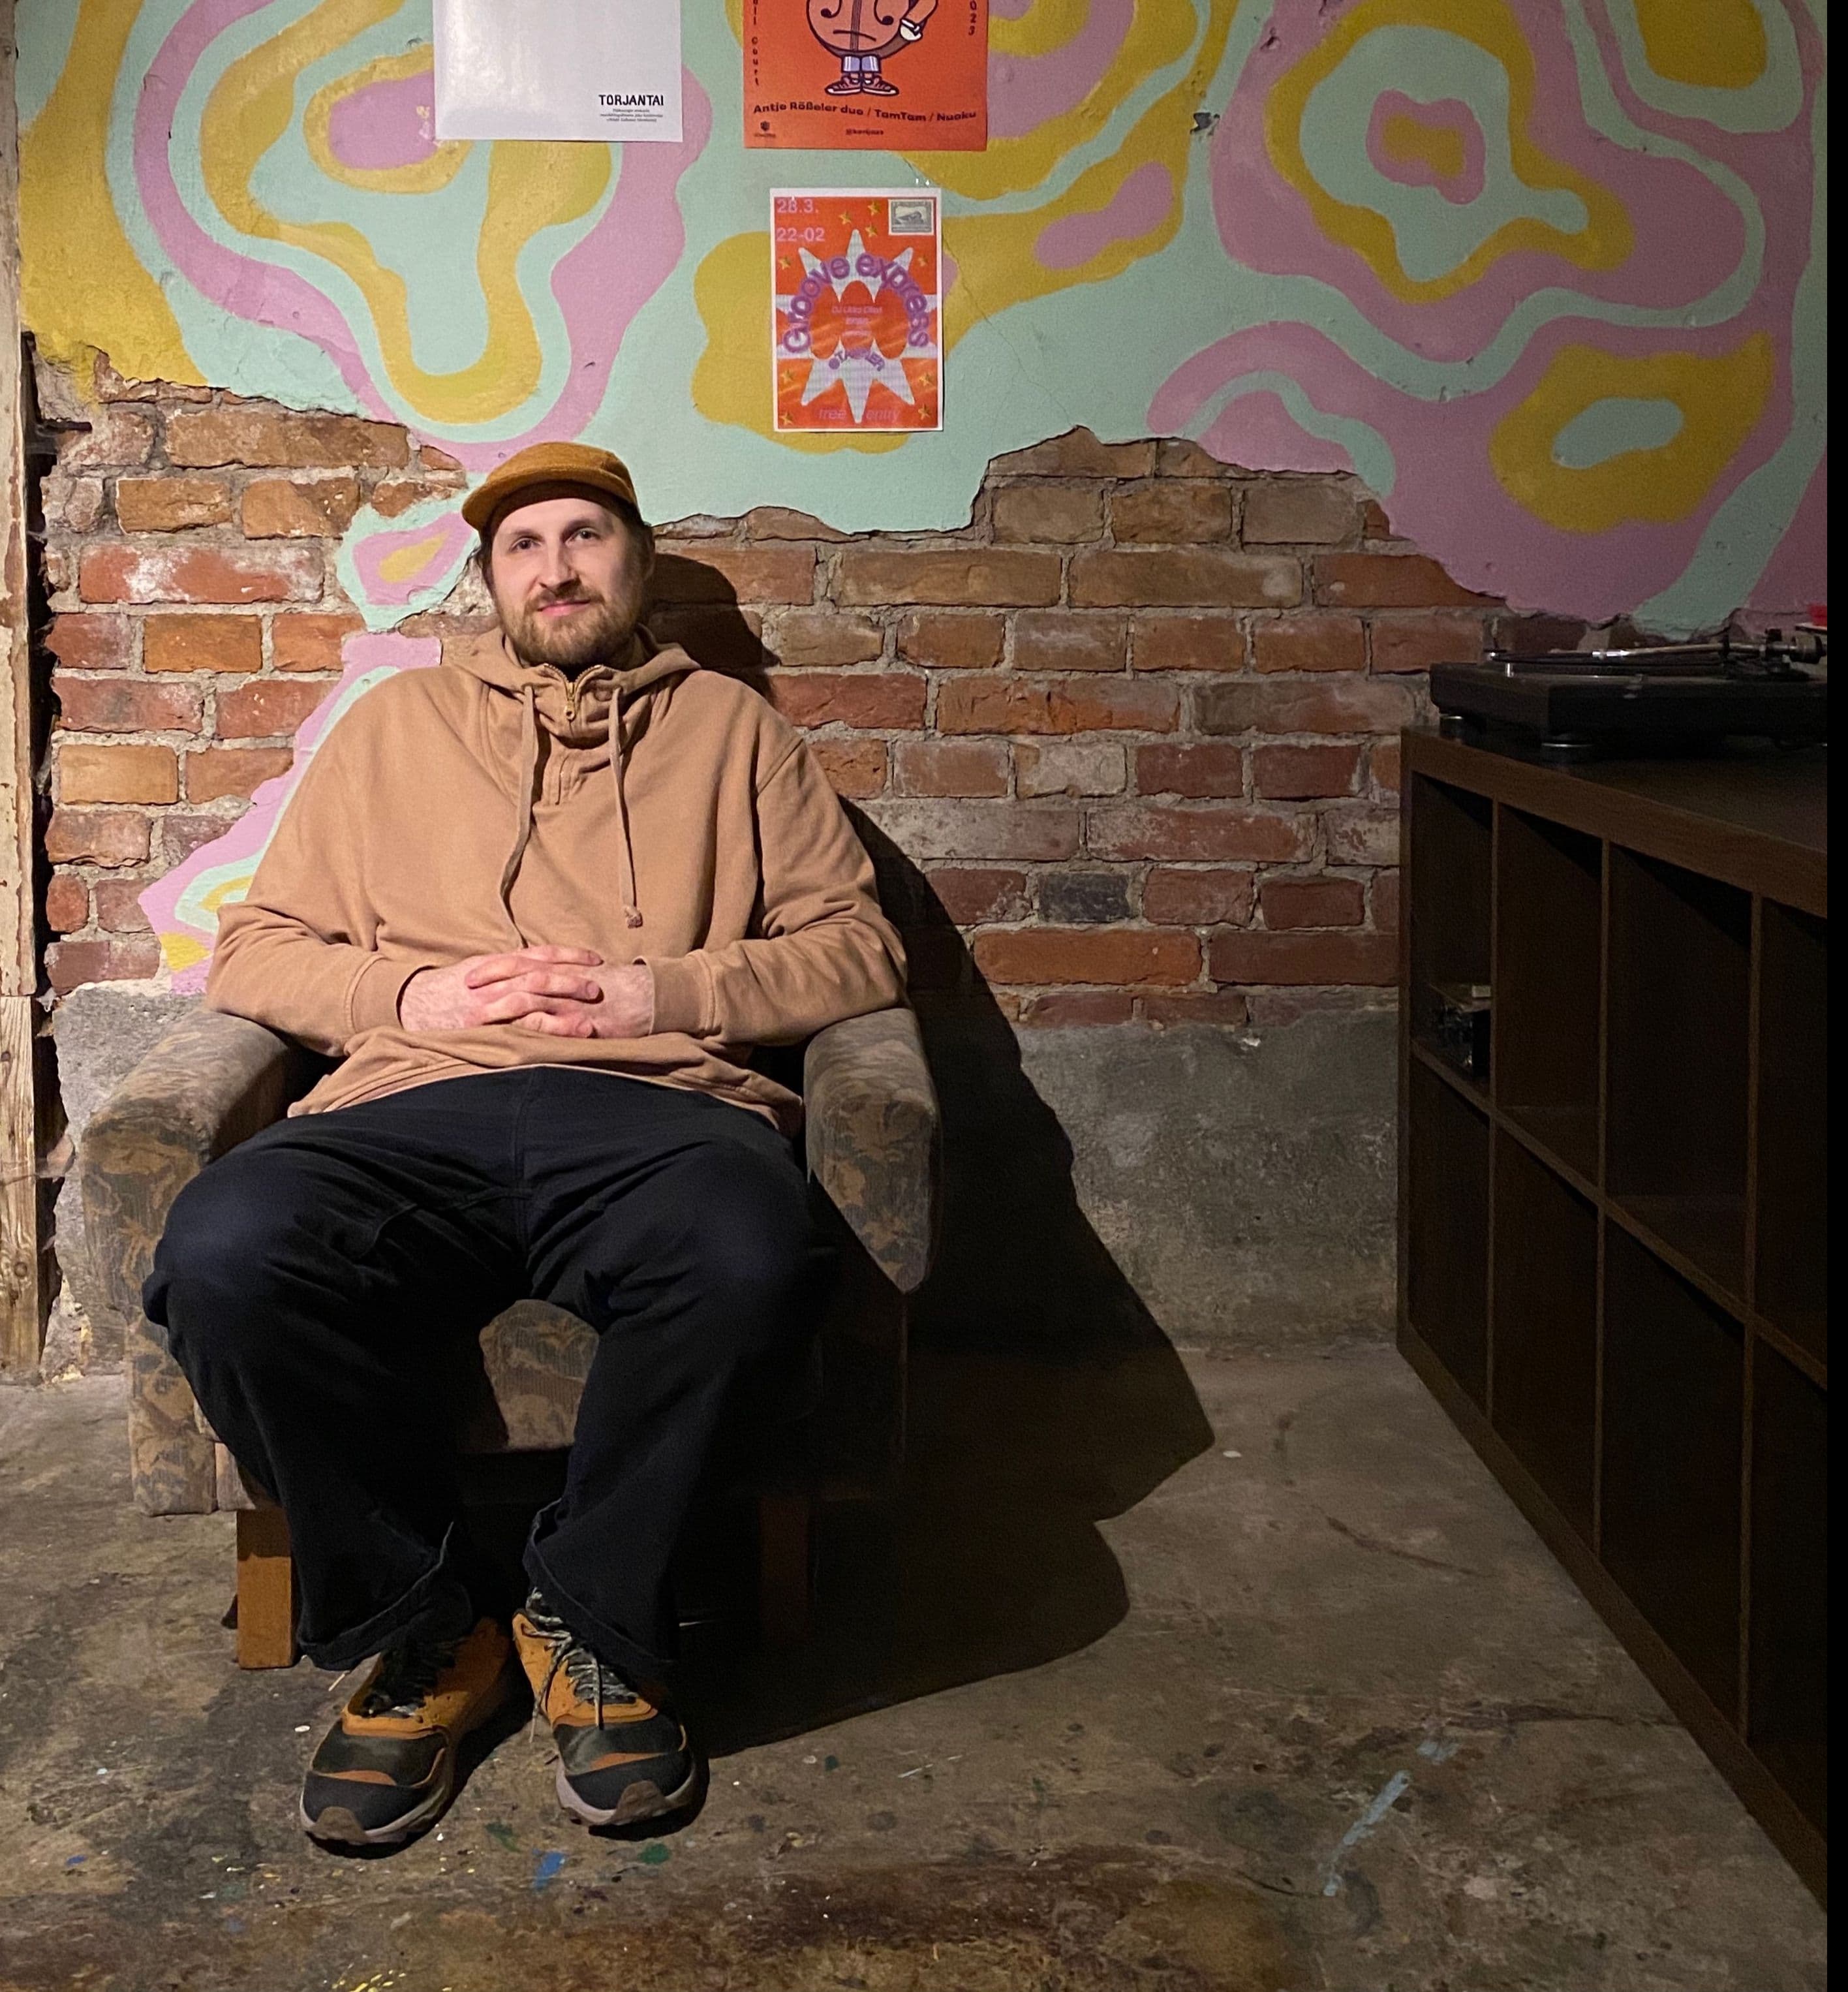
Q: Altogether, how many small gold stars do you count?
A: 9